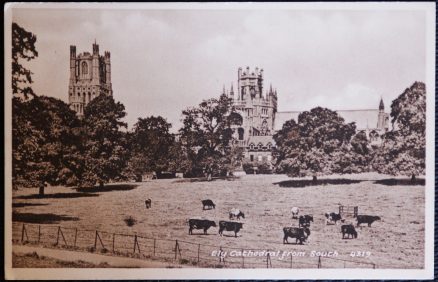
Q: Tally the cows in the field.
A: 11